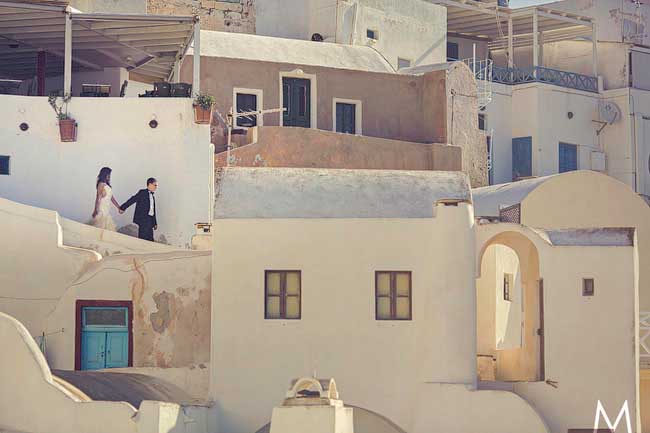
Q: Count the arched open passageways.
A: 1